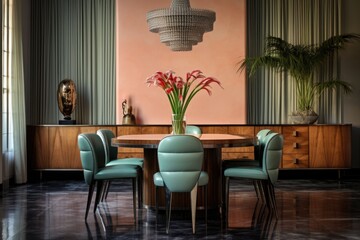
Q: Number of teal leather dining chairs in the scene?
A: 6